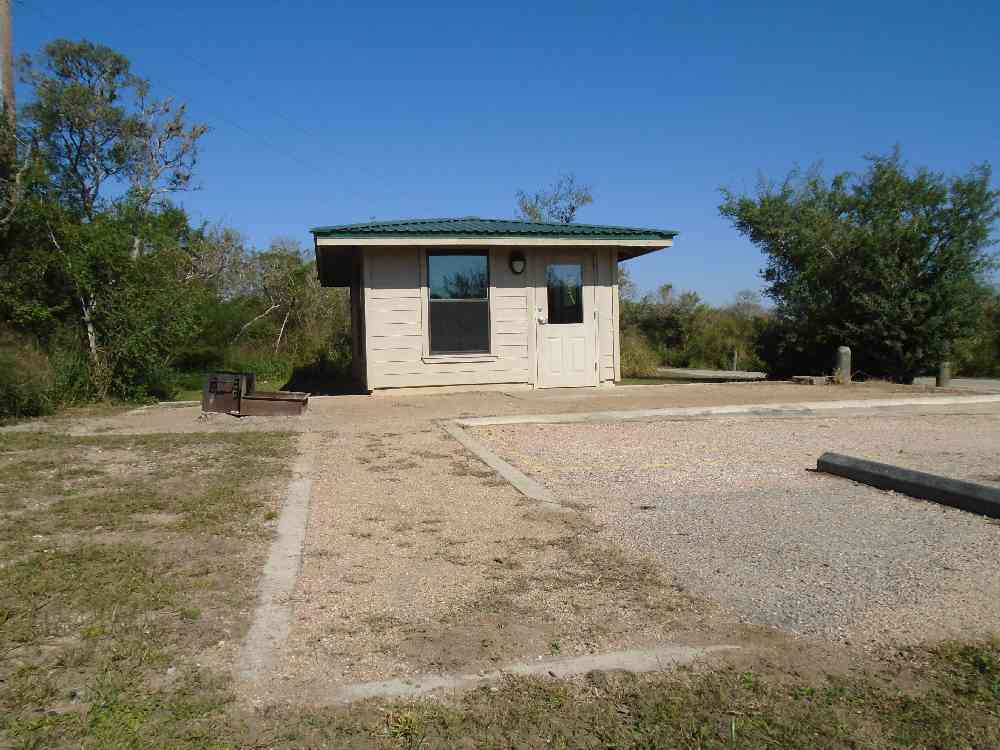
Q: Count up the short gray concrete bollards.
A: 2